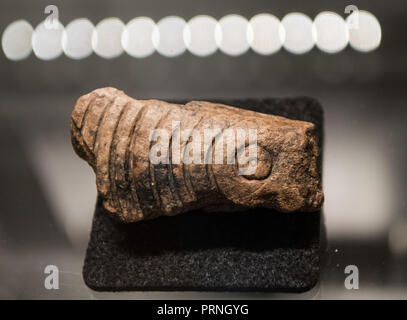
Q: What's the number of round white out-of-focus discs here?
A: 12